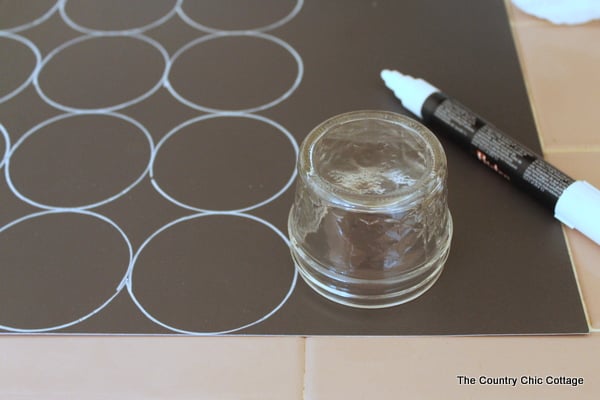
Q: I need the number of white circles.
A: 11